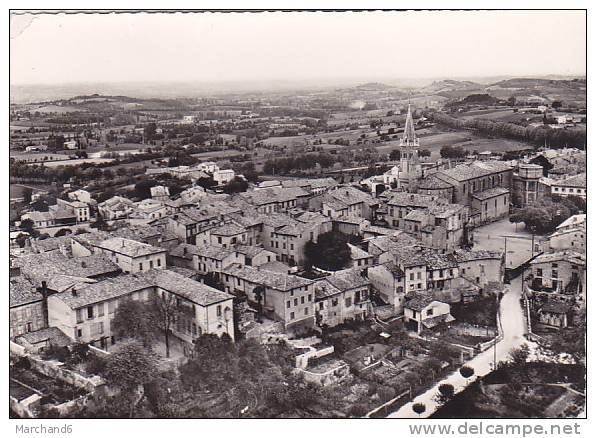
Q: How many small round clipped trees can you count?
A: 3